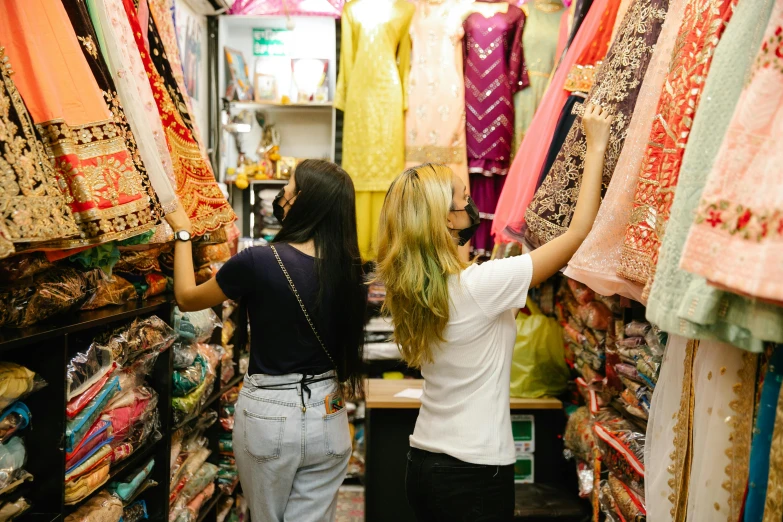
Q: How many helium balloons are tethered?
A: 0